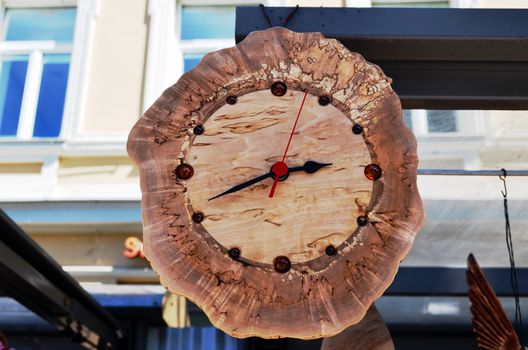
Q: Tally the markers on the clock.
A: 12